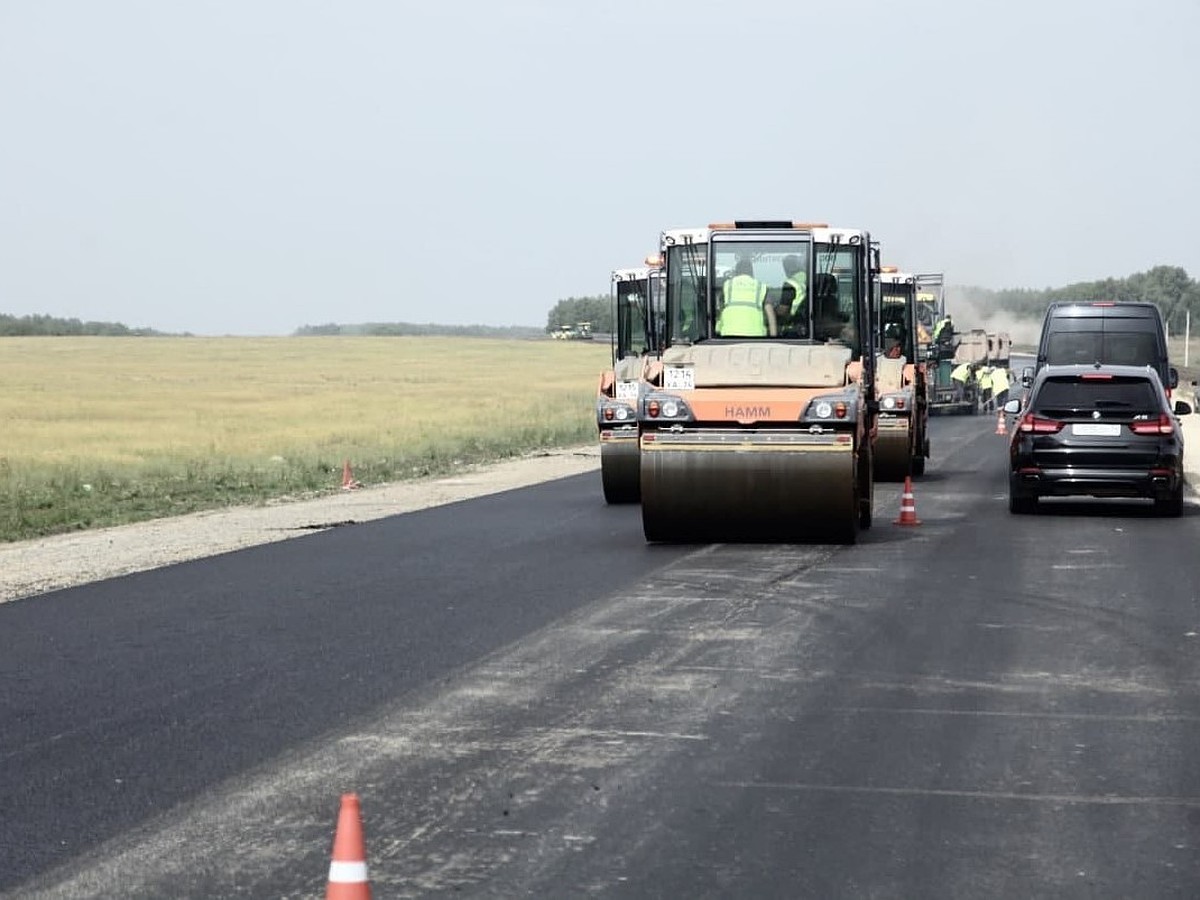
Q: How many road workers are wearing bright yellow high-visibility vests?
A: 6